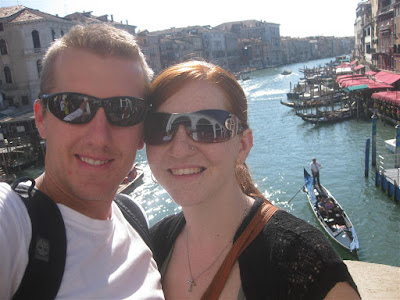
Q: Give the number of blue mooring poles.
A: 3